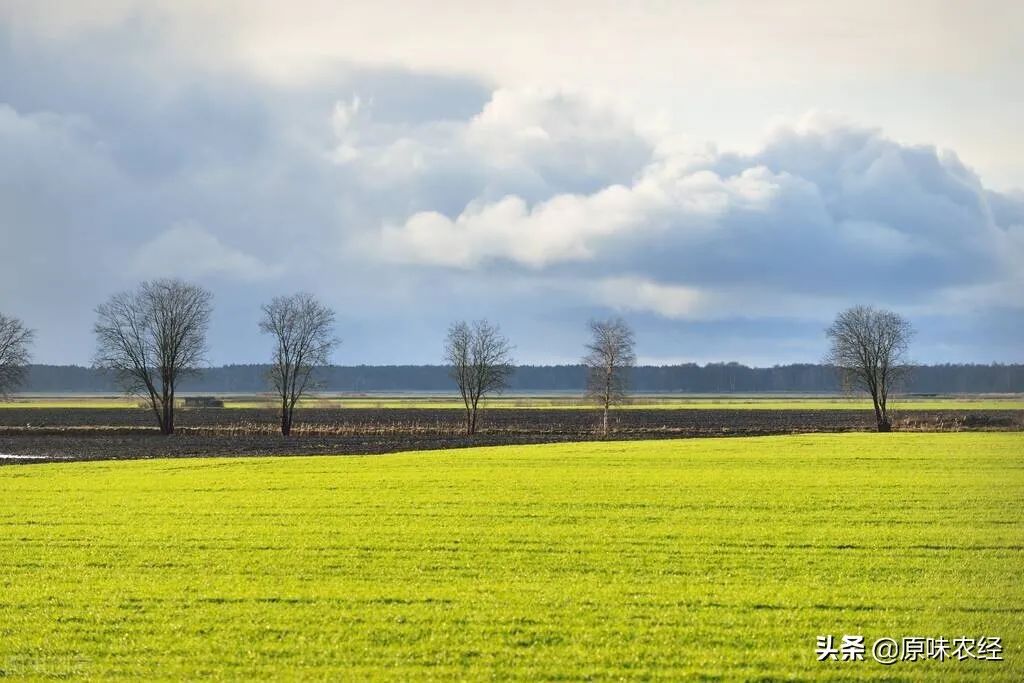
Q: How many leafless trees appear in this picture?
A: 6